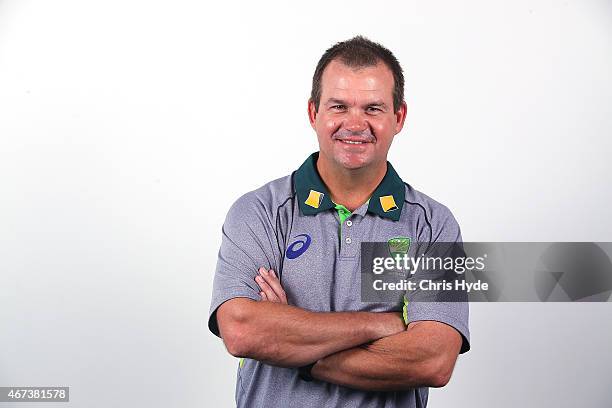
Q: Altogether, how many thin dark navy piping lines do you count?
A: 2